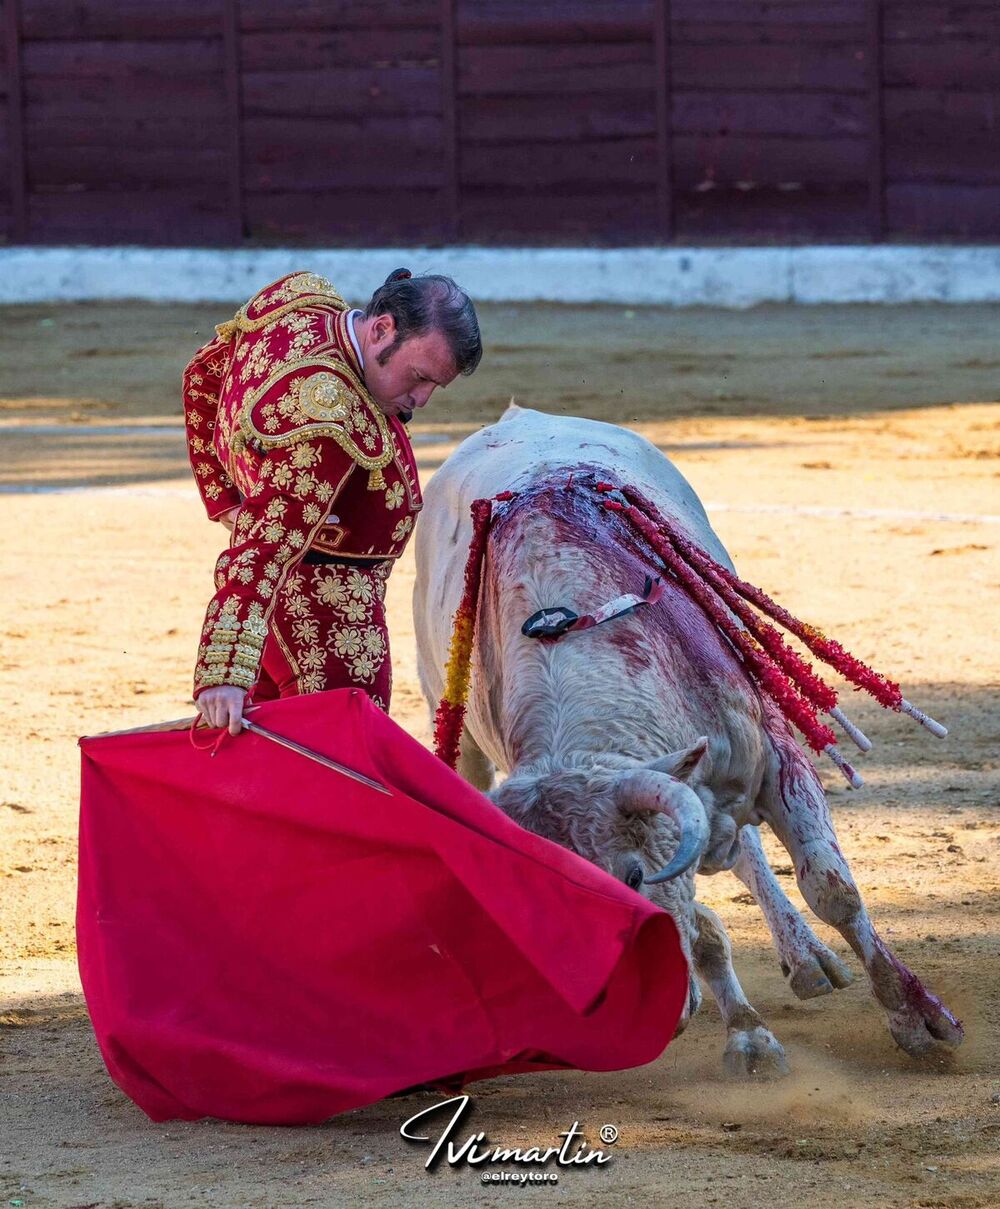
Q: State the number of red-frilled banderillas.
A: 4